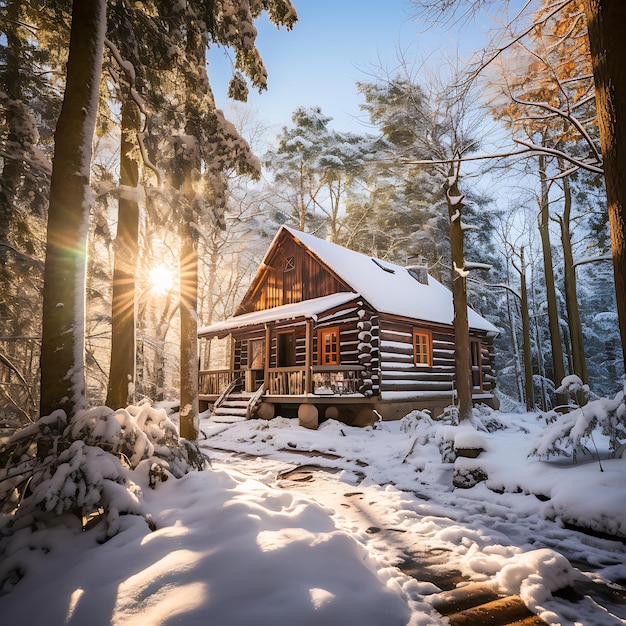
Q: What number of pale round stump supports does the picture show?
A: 3